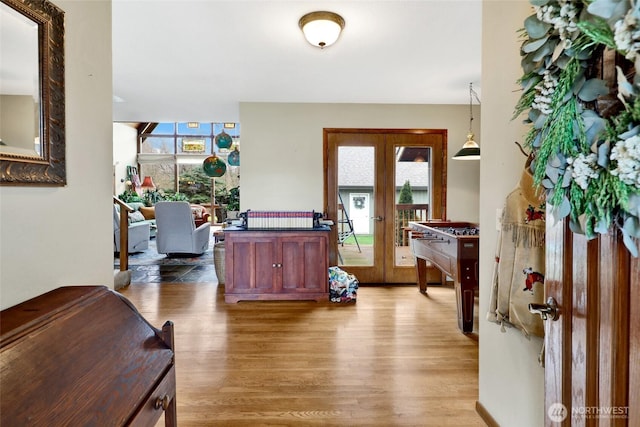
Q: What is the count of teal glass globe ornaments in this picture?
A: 3